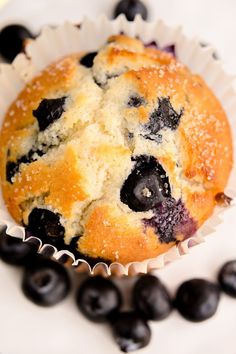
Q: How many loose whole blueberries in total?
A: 9